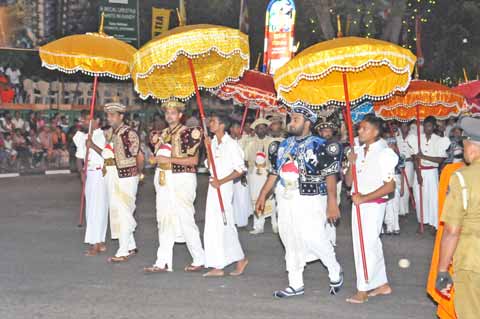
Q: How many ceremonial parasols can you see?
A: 7